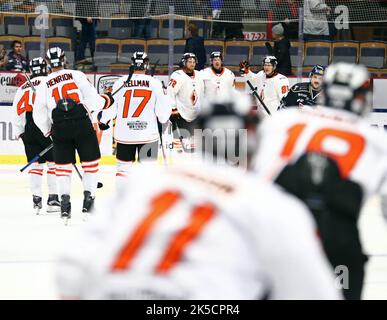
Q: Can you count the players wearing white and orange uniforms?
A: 8